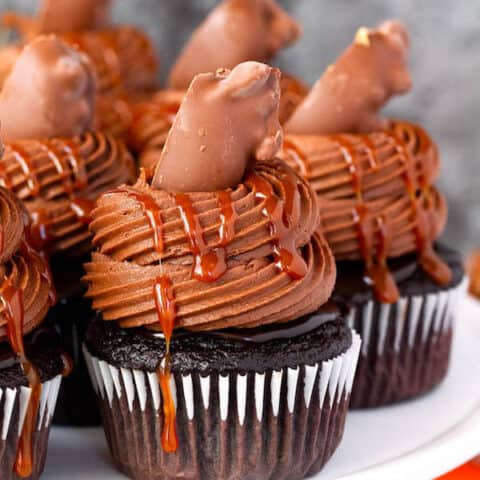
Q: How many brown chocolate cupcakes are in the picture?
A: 6